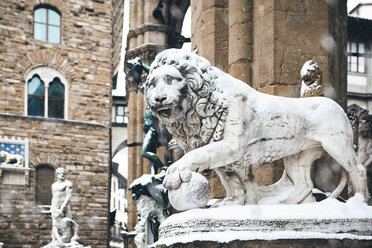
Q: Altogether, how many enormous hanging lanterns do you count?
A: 0